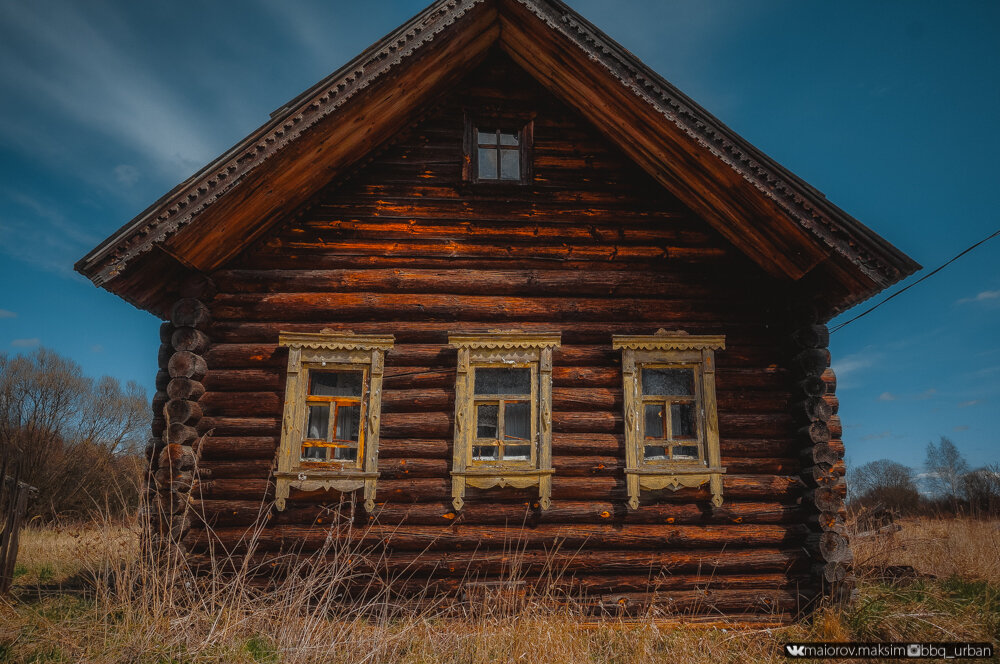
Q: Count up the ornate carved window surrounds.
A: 3